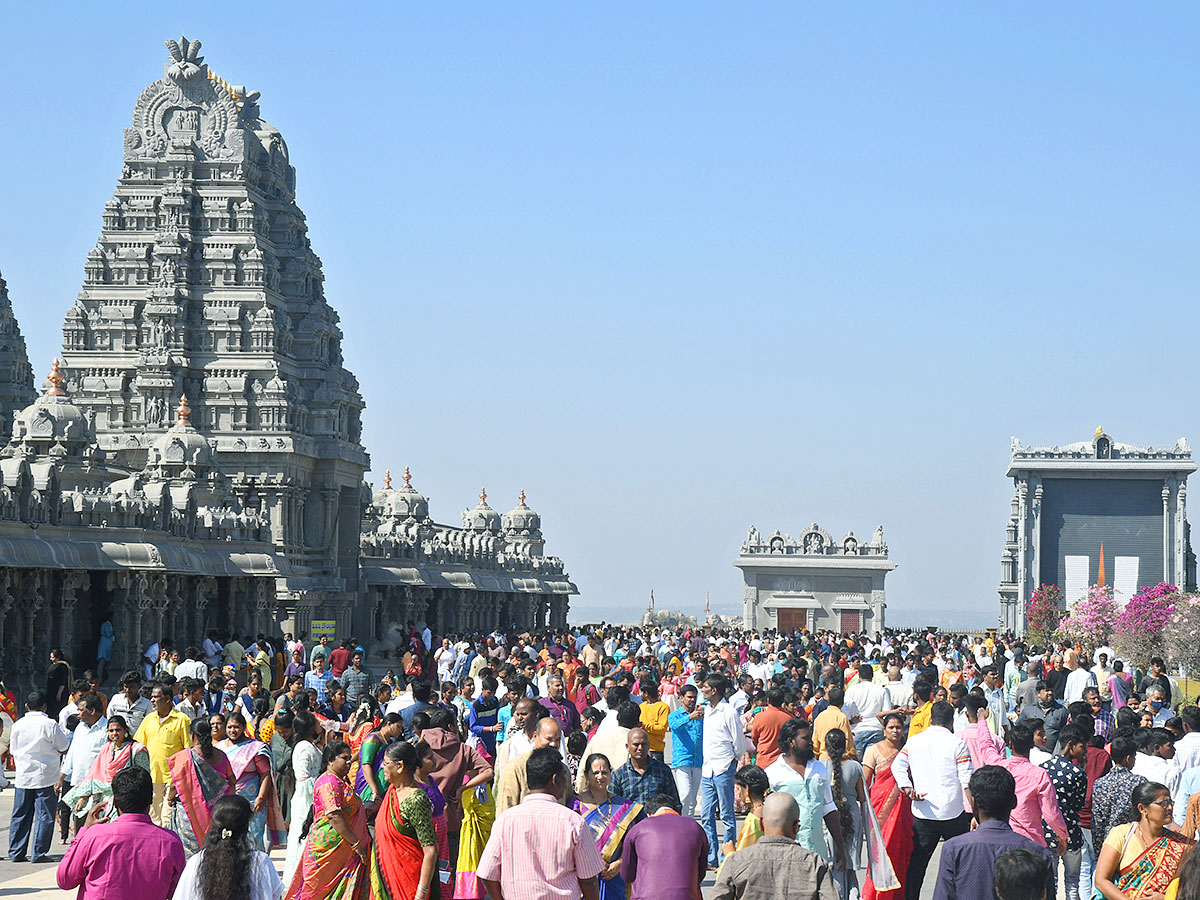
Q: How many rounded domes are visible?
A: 6